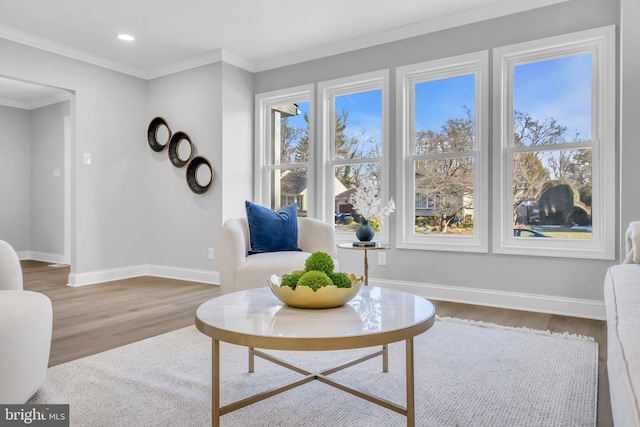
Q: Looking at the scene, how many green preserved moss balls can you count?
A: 4